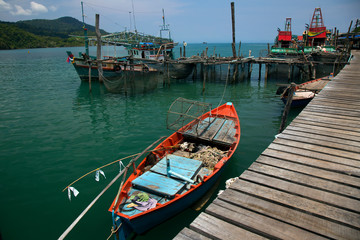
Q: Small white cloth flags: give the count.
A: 3